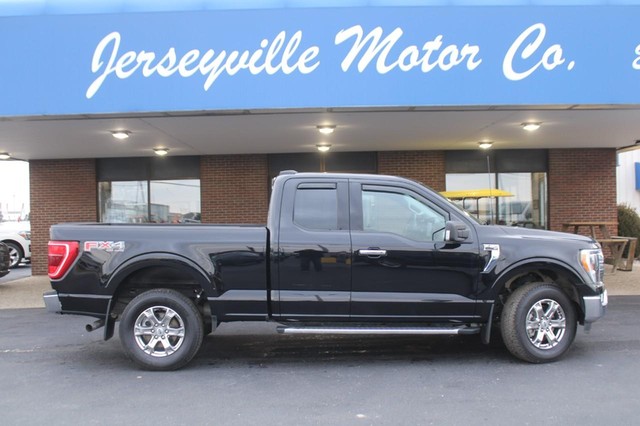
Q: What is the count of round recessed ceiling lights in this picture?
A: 7